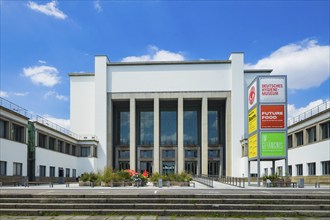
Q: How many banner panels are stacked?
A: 3